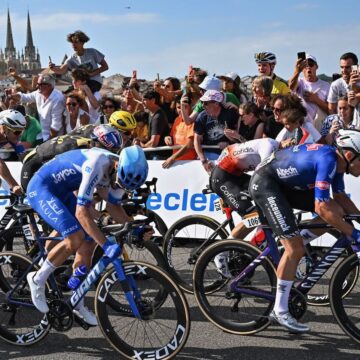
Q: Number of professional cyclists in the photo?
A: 6